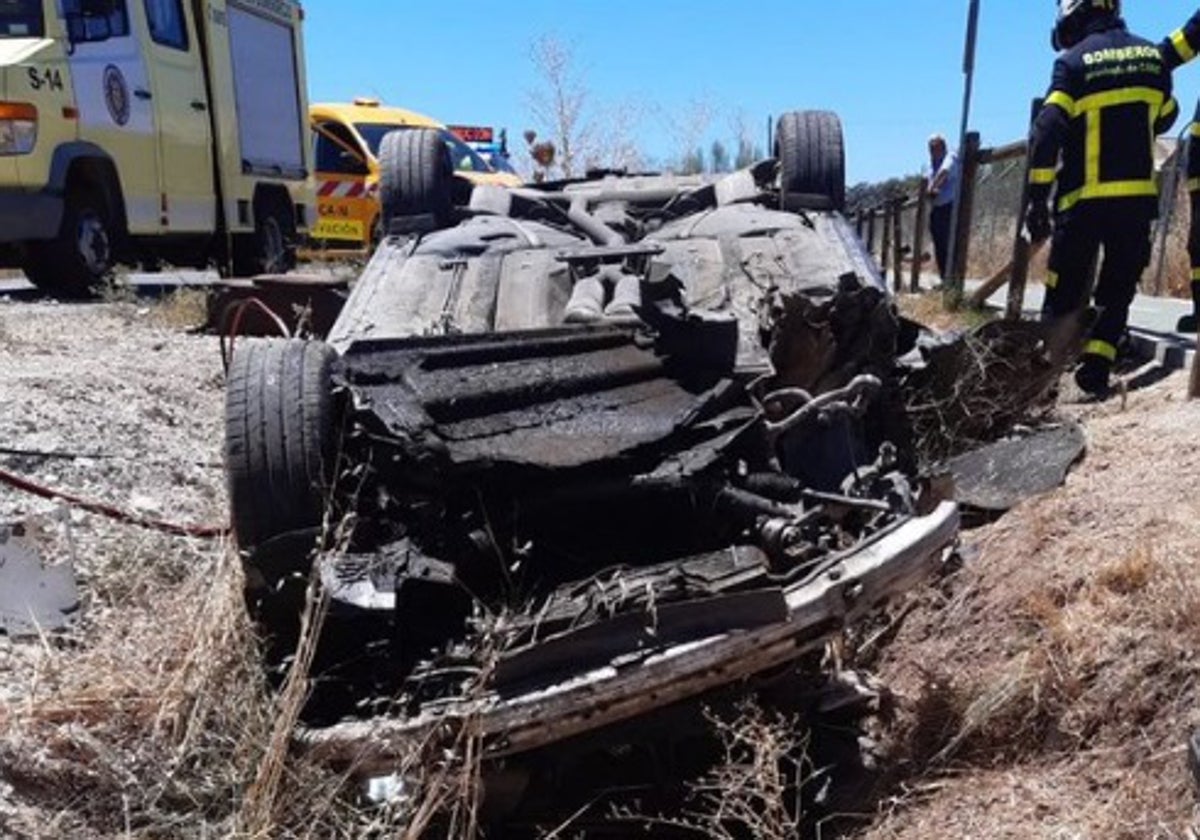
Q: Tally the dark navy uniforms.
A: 2